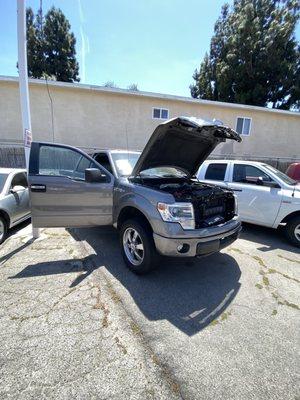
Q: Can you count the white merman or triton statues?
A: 0